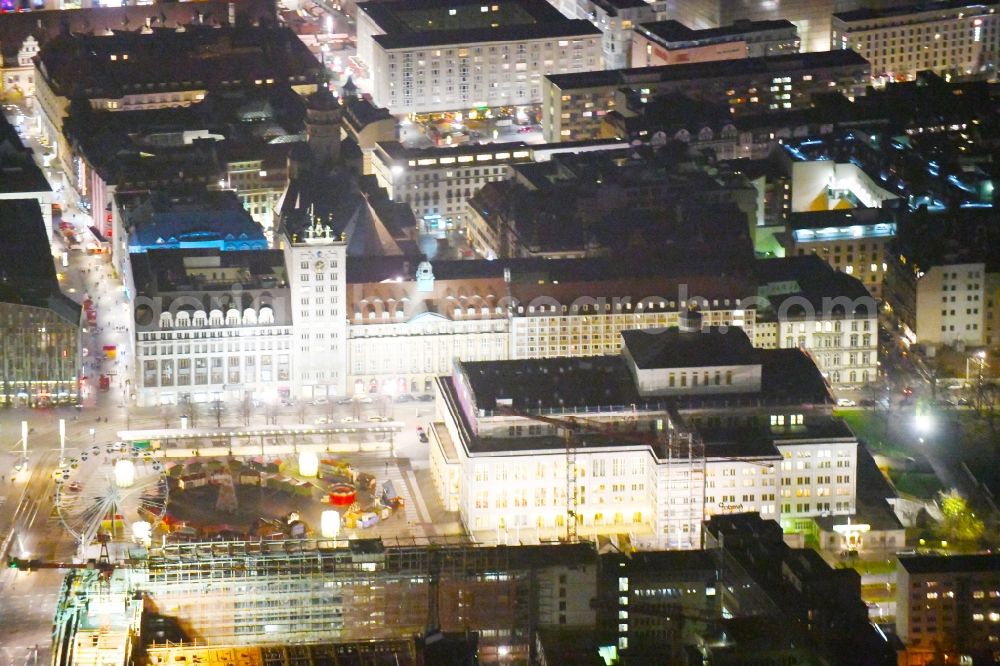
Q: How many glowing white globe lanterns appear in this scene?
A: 4